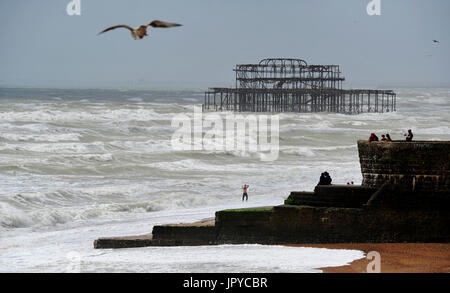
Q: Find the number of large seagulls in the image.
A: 1